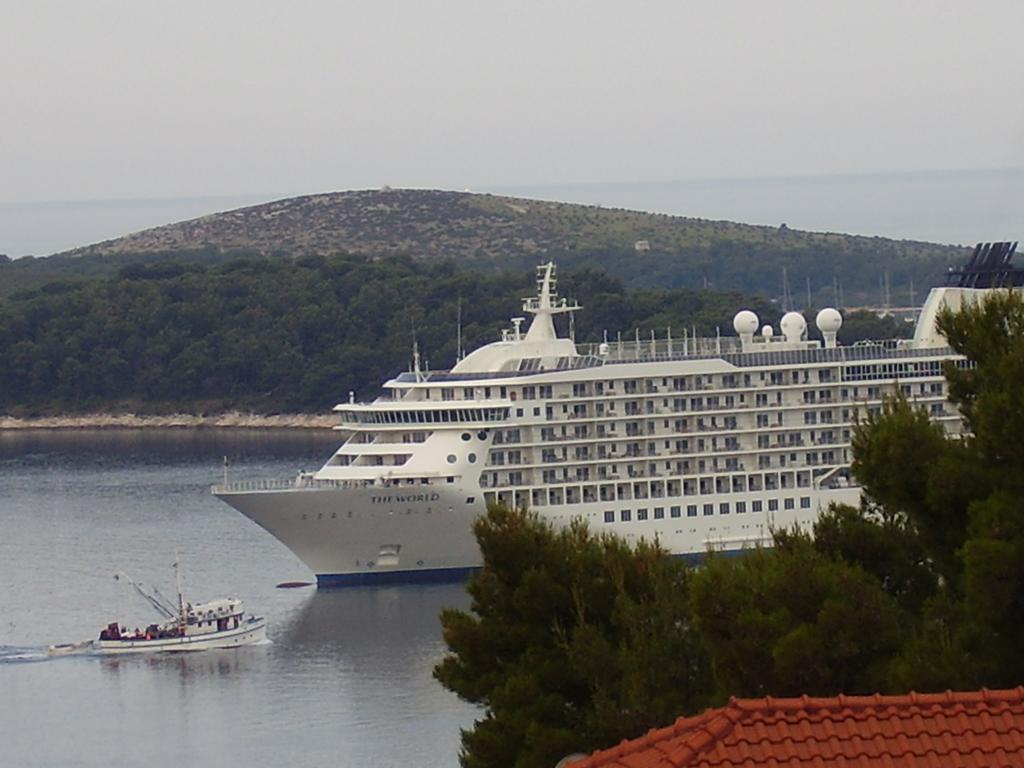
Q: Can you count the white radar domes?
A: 4